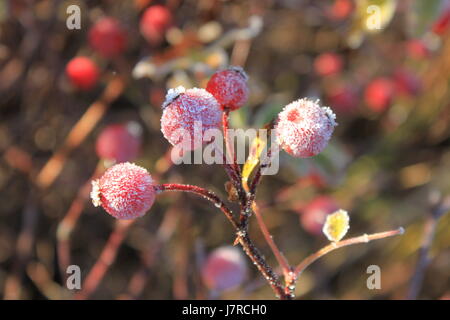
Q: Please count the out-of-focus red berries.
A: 13